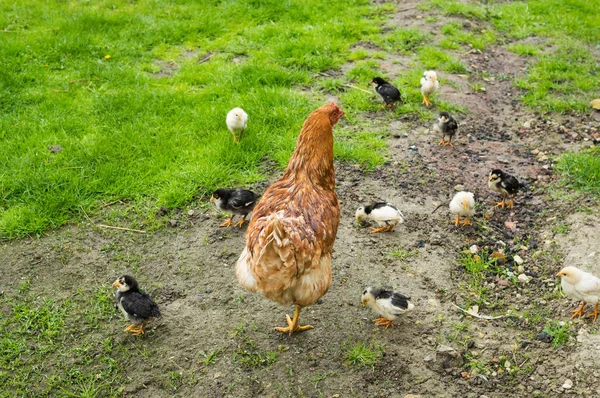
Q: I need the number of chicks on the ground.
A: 11